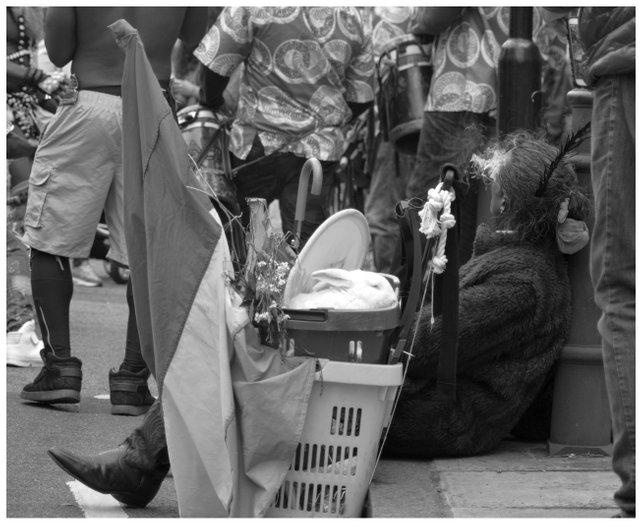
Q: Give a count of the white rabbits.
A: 1